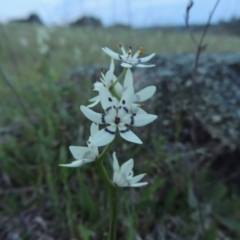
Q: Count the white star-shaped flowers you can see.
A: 6